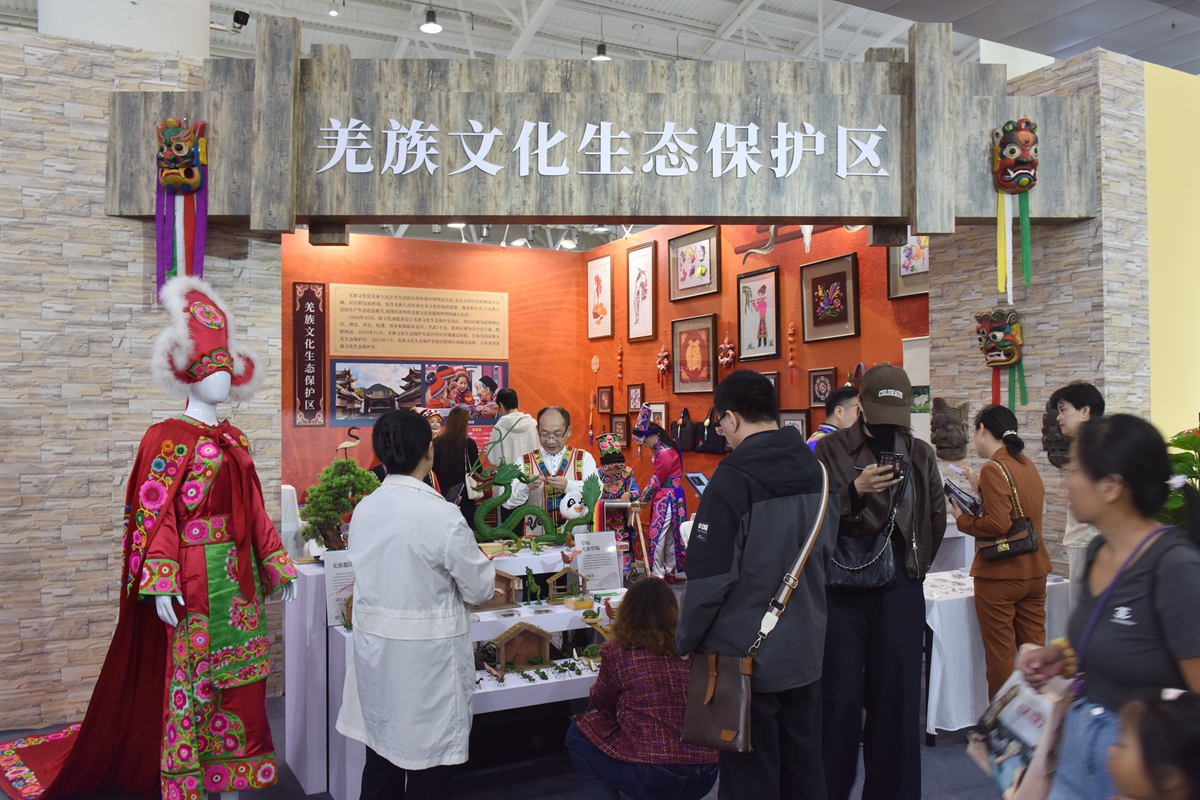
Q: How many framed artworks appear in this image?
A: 14